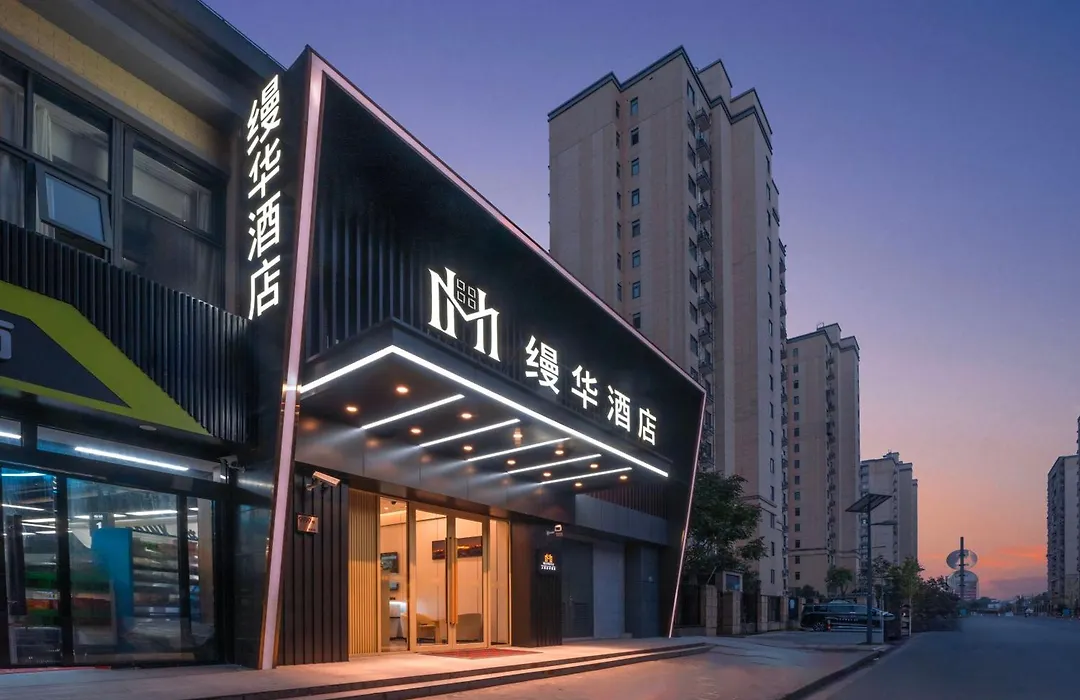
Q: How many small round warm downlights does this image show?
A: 12